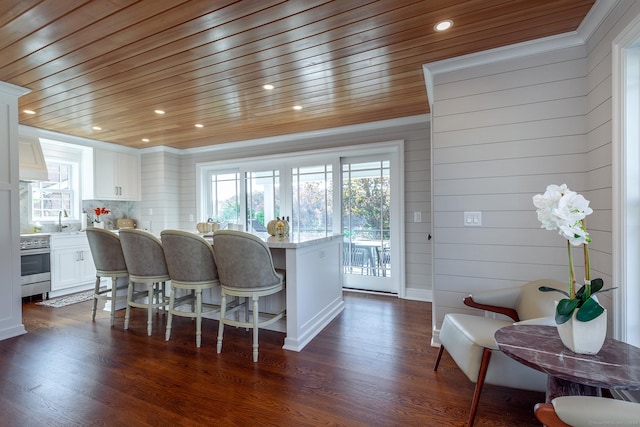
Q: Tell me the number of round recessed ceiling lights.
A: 8